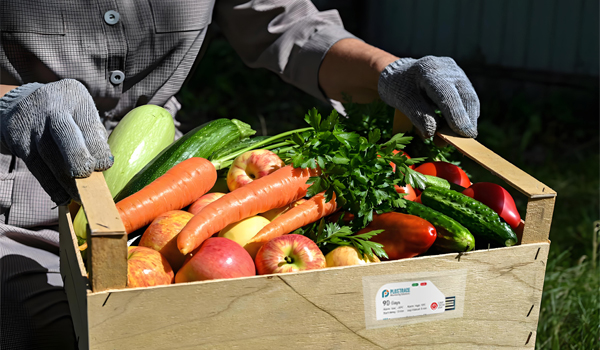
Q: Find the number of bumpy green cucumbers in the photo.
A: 2